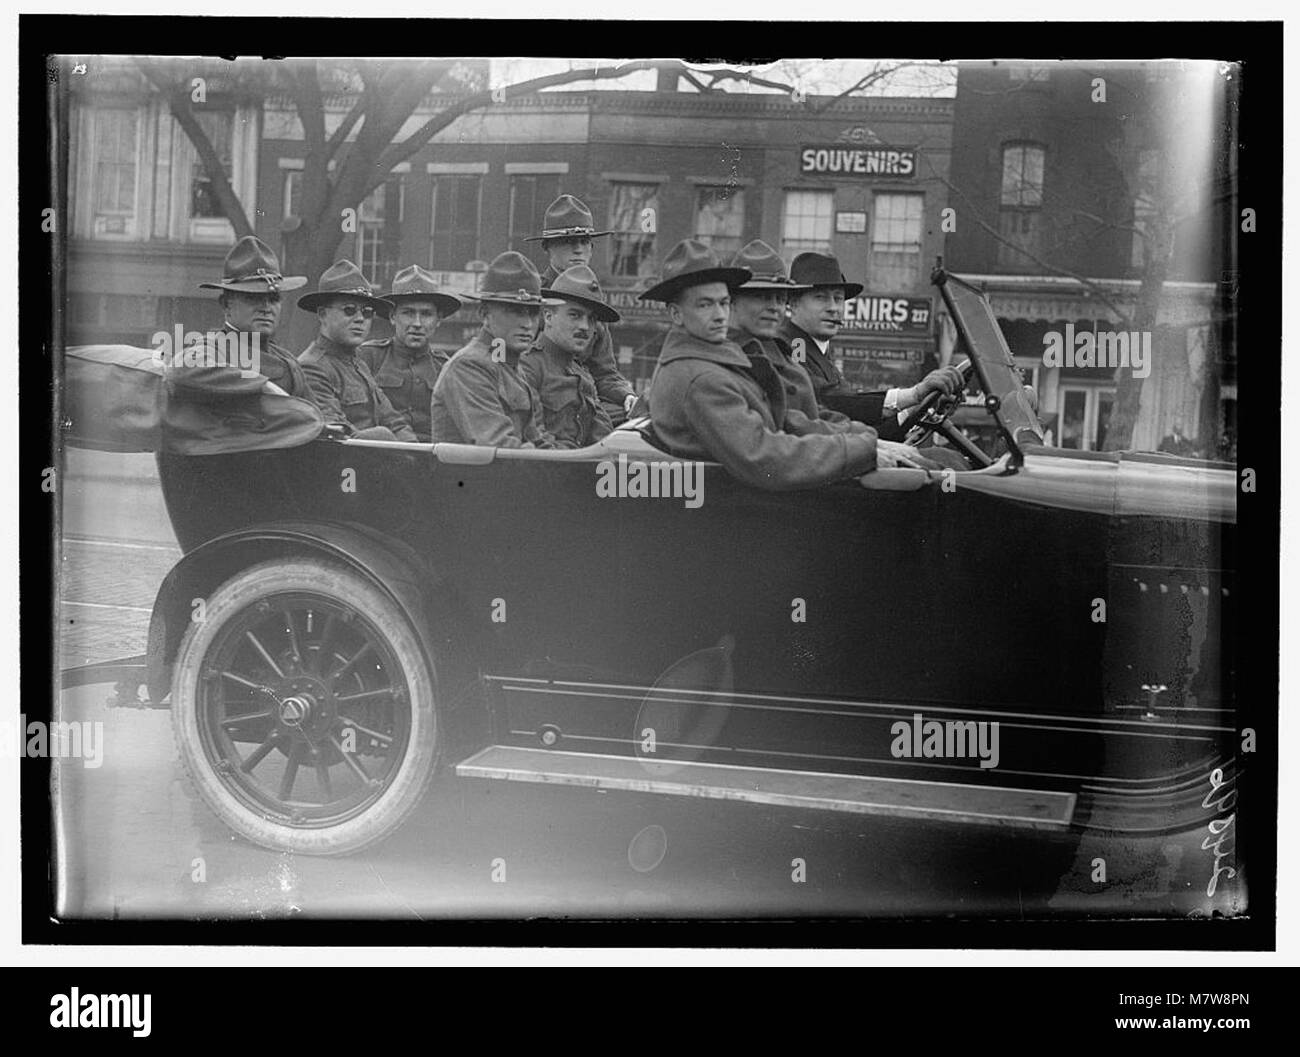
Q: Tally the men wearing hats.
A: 9